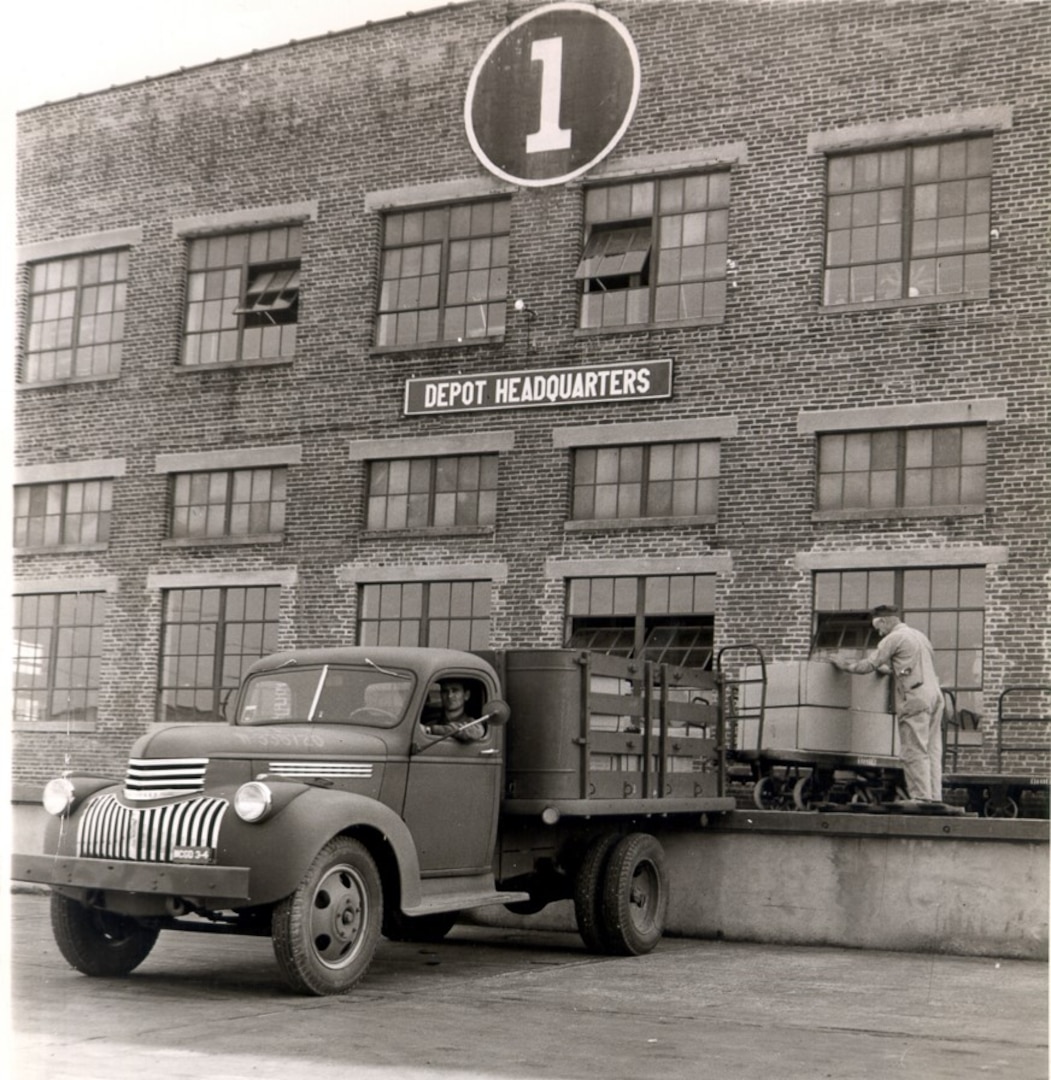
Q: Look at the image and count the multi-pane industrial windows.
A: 15